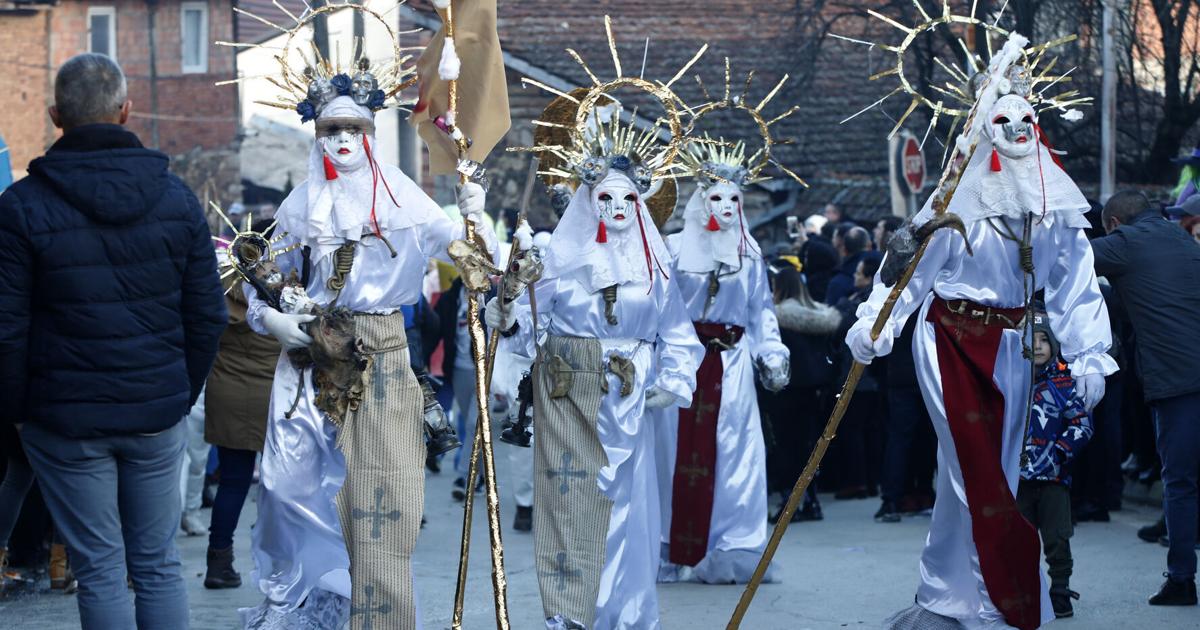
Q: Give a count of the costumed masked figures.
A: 4